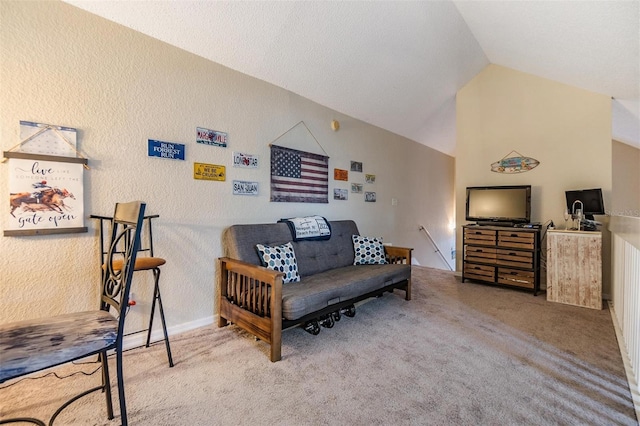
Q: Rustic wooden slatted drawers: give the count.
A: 6